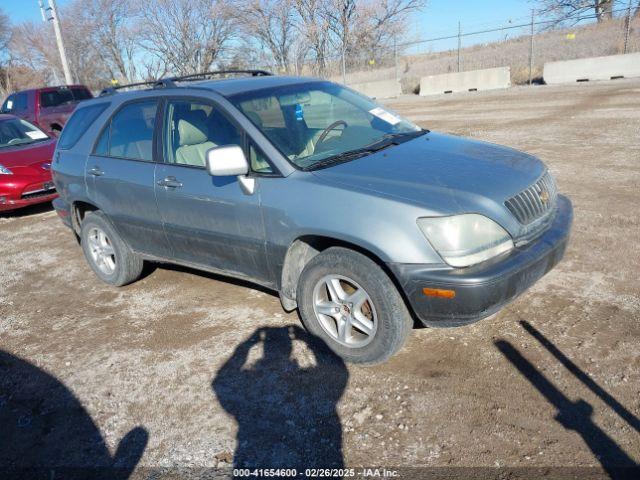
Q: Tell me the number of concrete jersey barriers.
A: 3